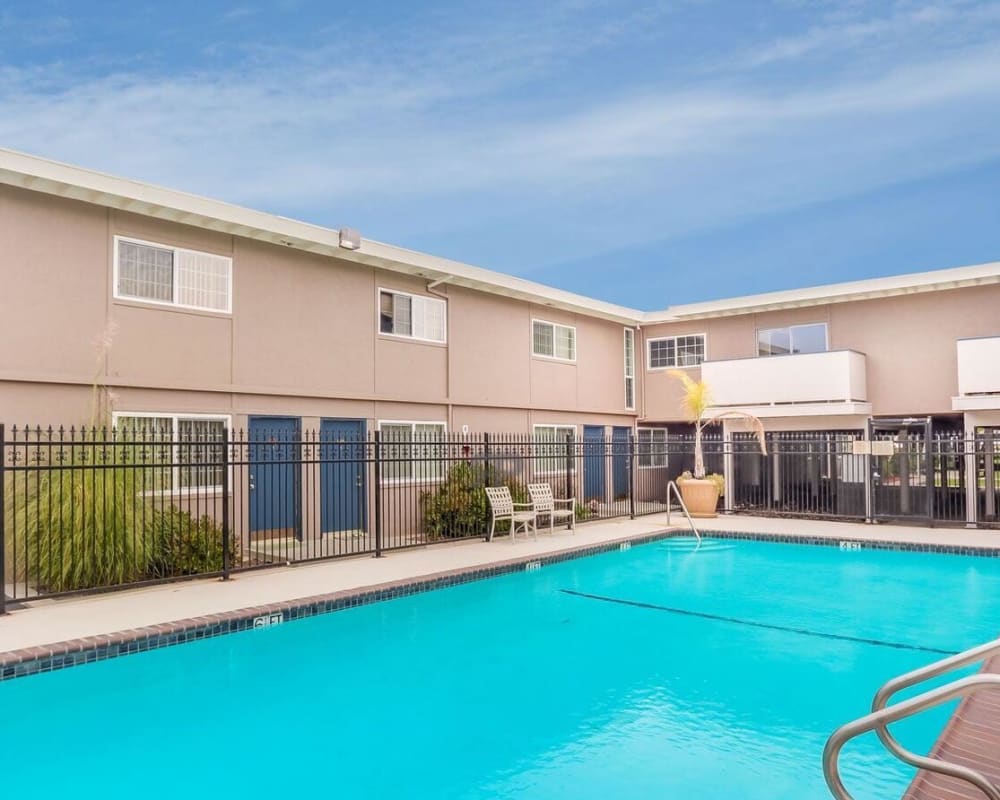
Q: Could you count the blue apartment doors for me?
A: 4